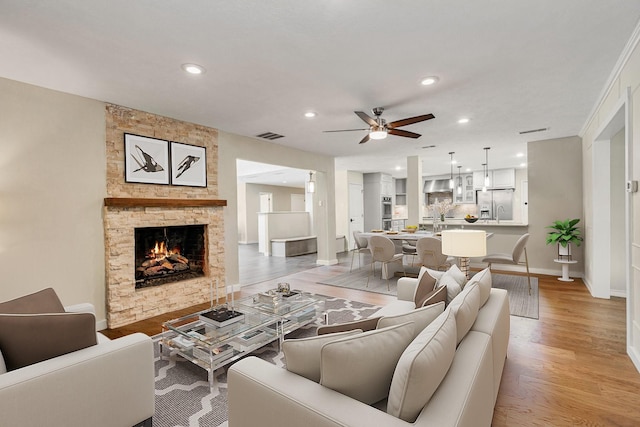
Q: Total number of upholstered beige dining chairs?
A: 5